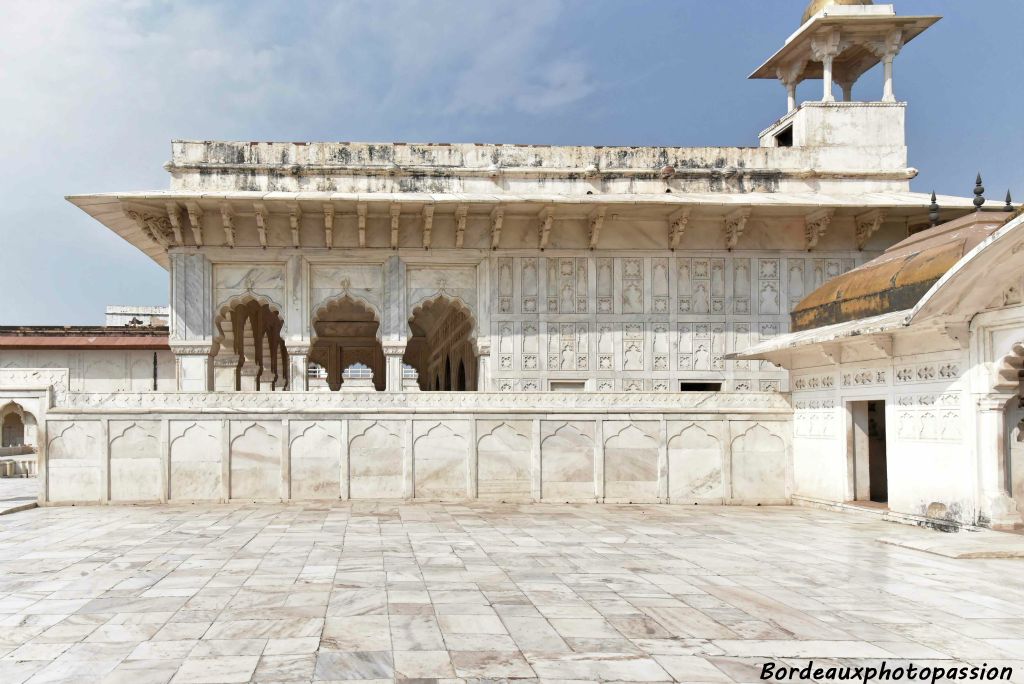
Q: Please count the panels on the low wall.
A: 12